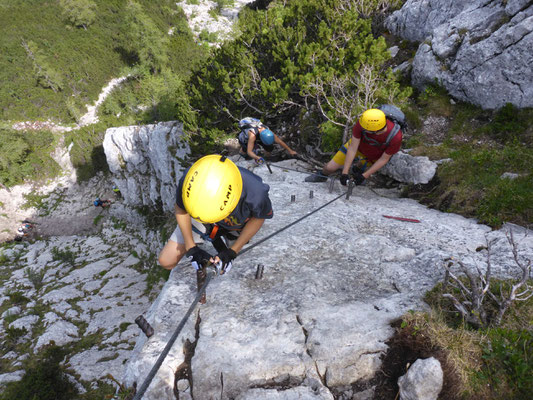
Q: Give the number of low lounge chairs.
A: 0